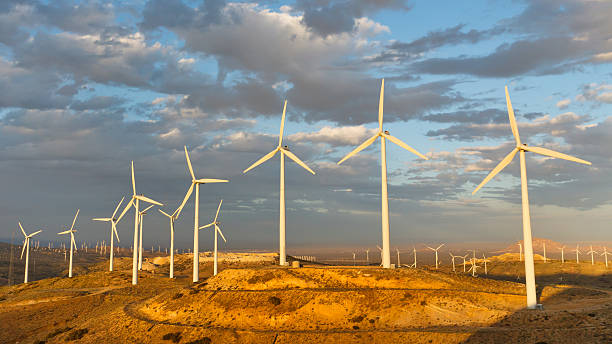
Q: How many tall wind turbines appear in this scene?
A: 11